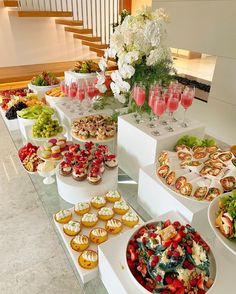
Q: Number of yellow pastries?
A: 13